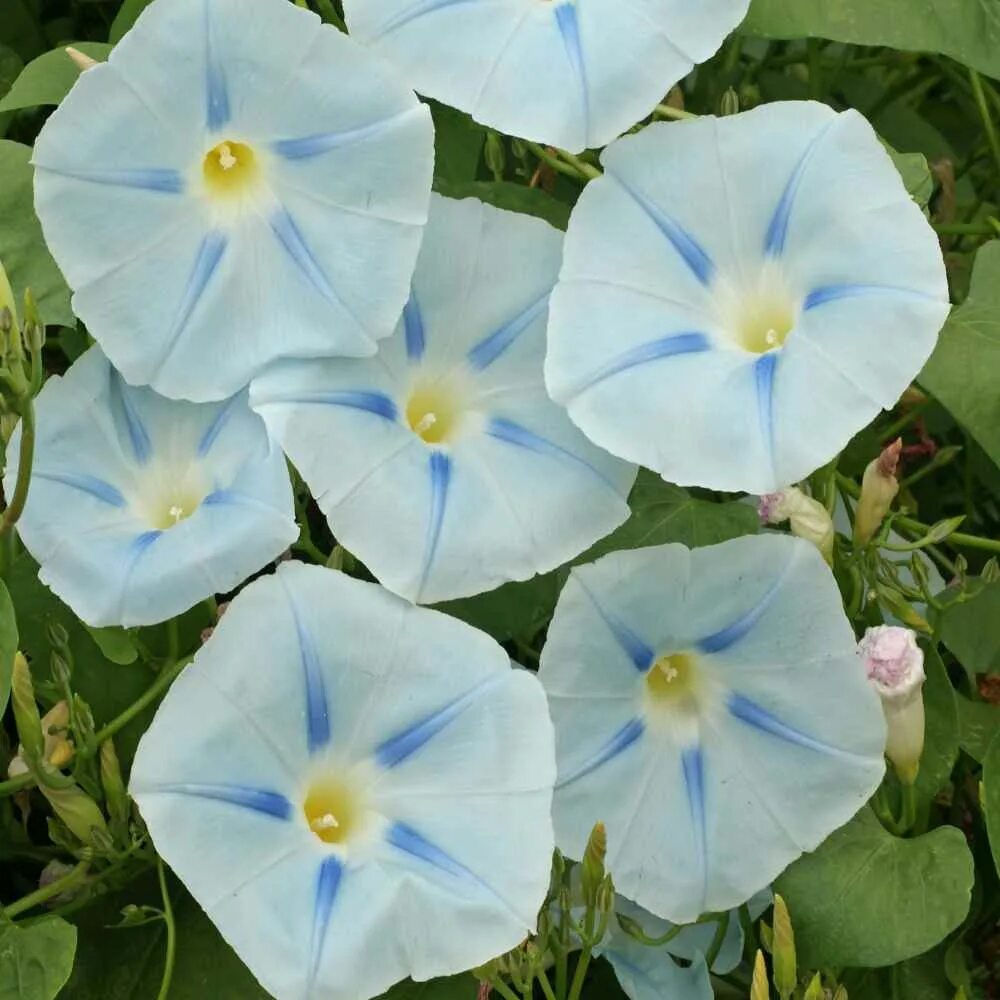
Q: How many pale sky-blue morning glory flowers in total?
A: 7